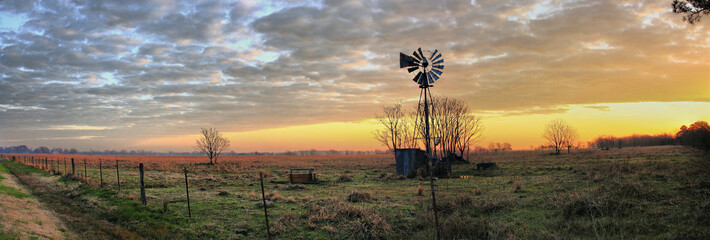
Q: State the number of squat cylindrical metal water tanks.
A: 1